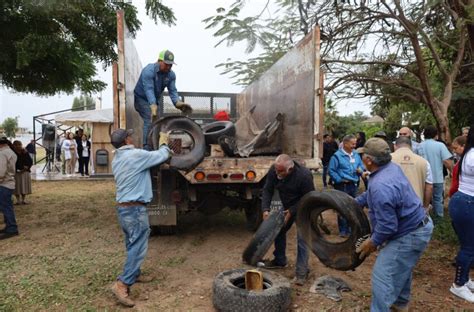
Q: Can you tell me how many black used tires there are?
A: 5